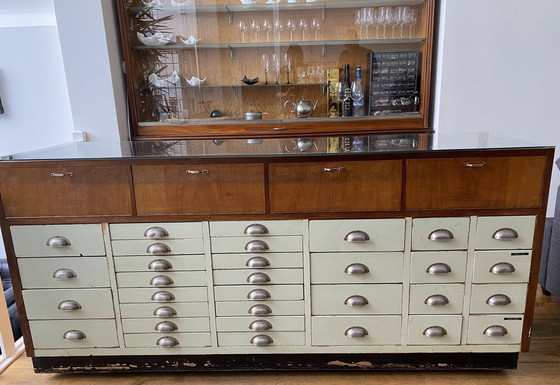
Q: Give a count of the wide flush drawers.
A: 4